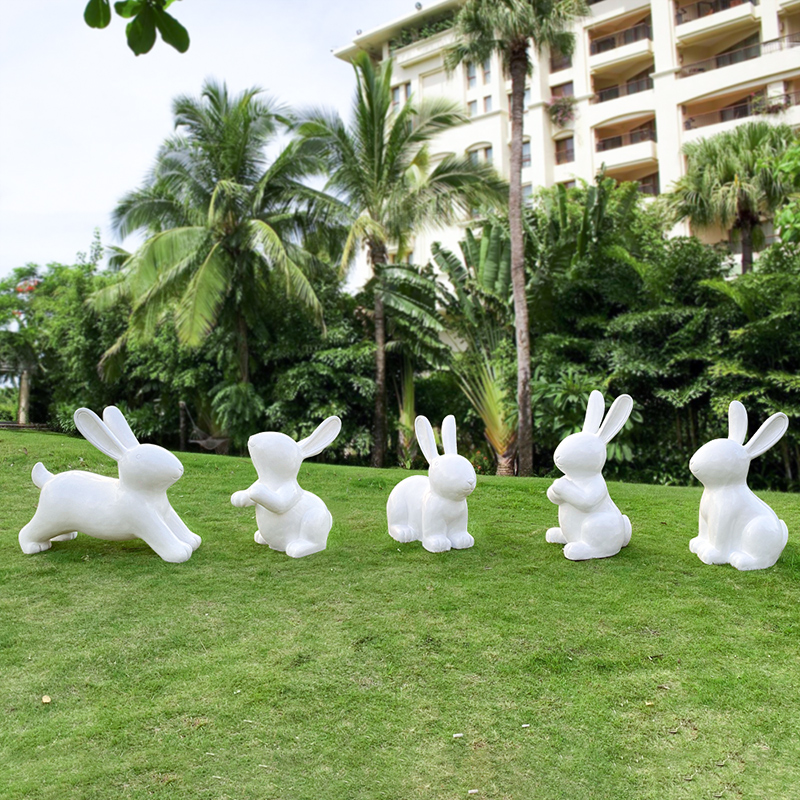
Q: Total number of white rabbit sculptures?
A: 5